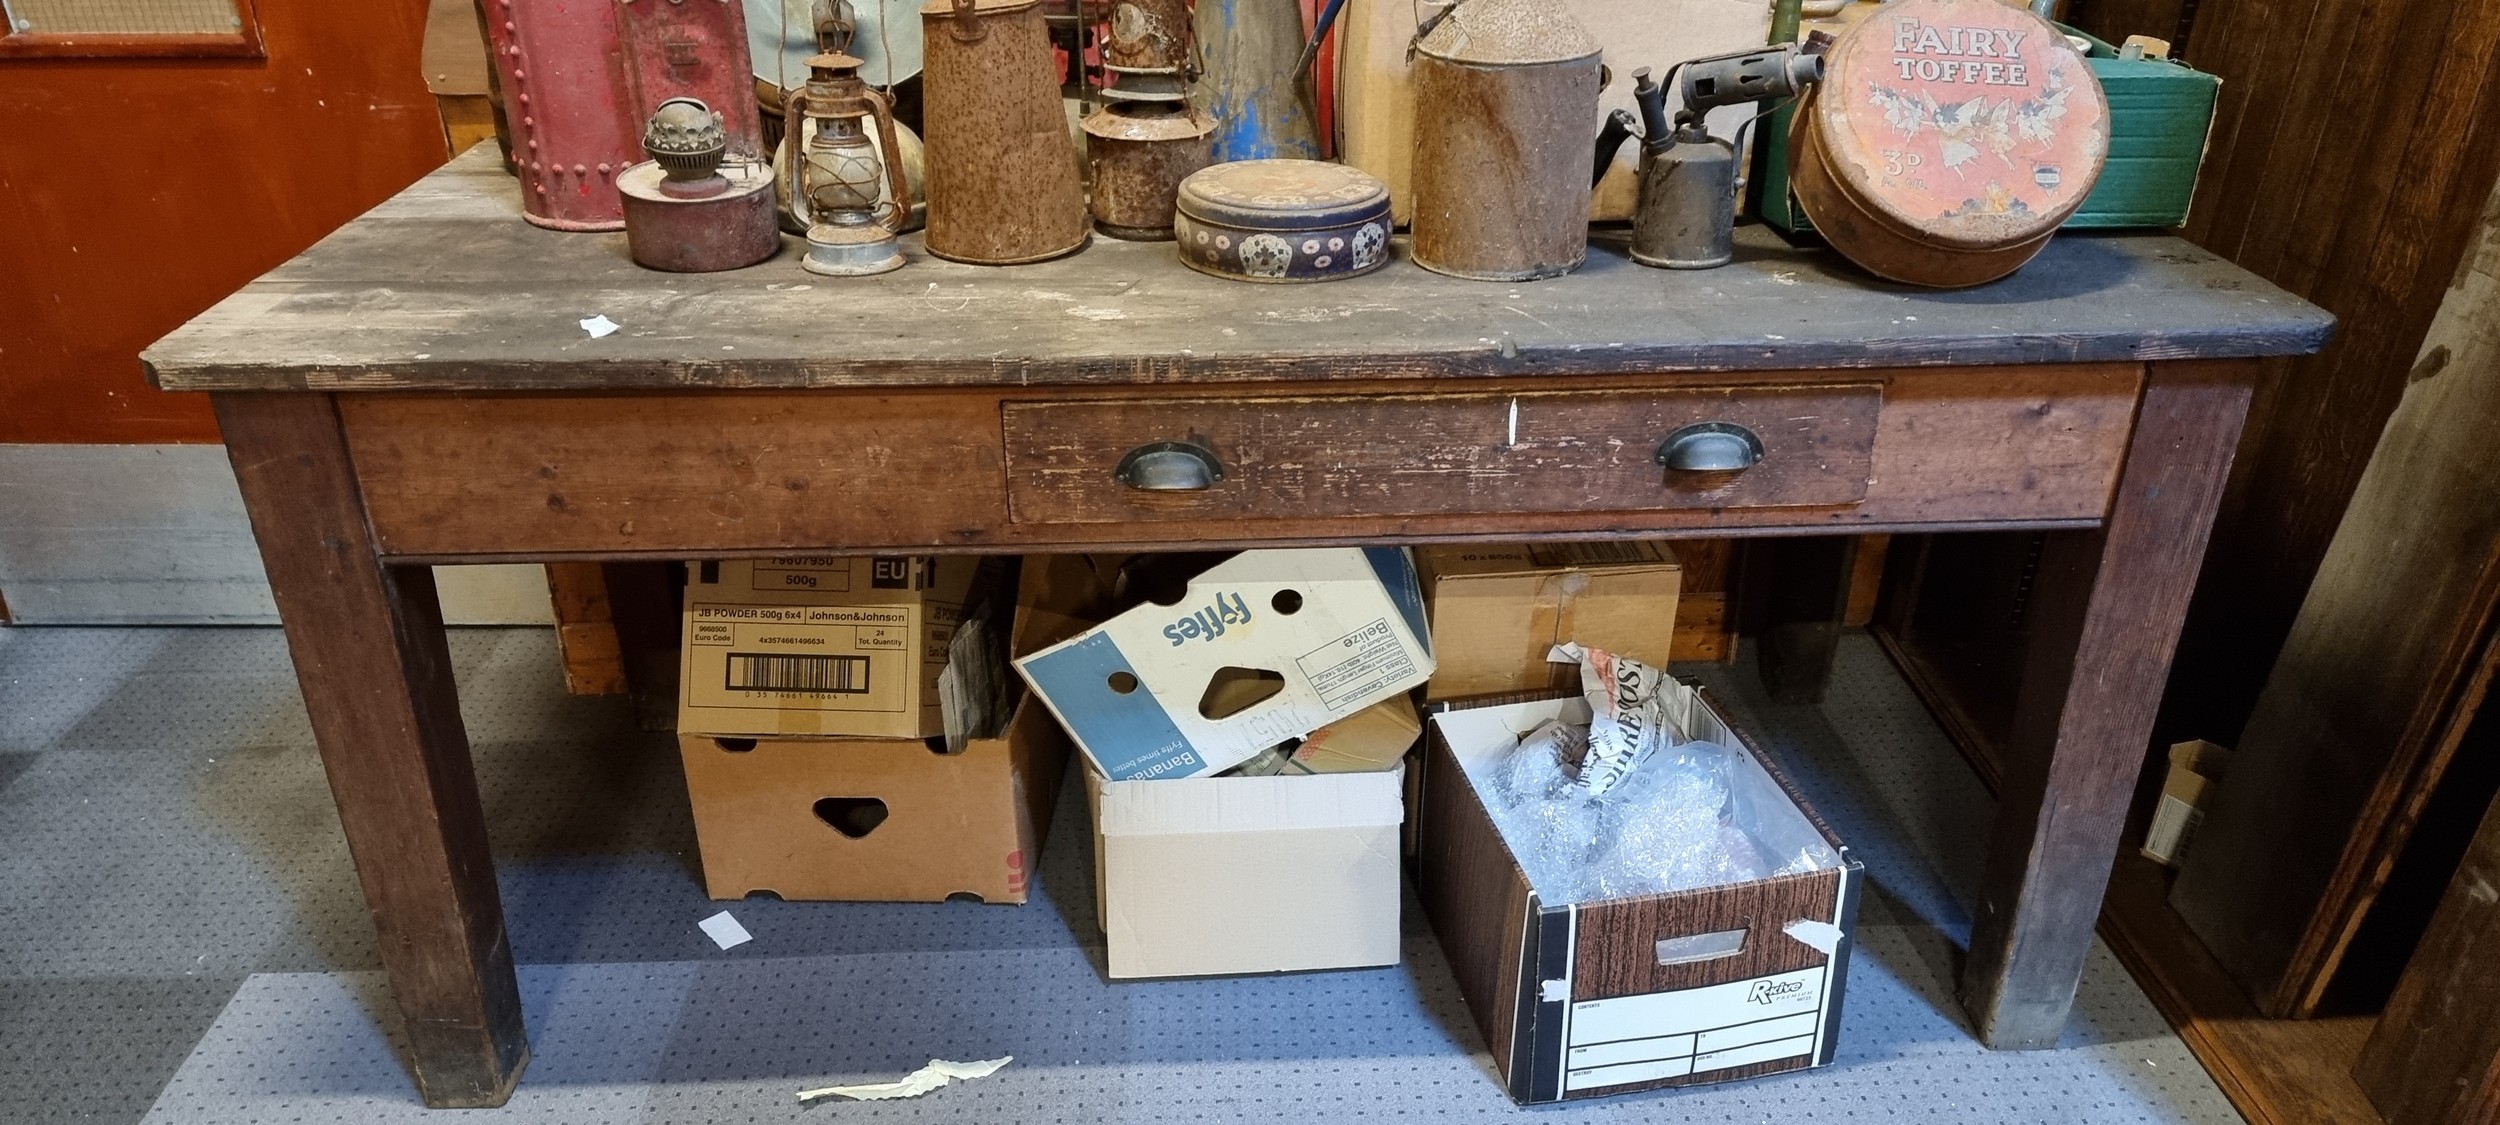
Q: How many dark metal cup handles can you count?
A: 2